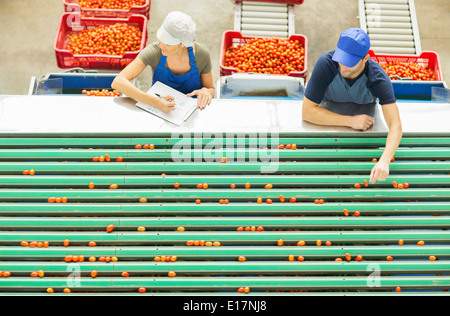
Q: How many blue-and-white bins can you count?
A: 3